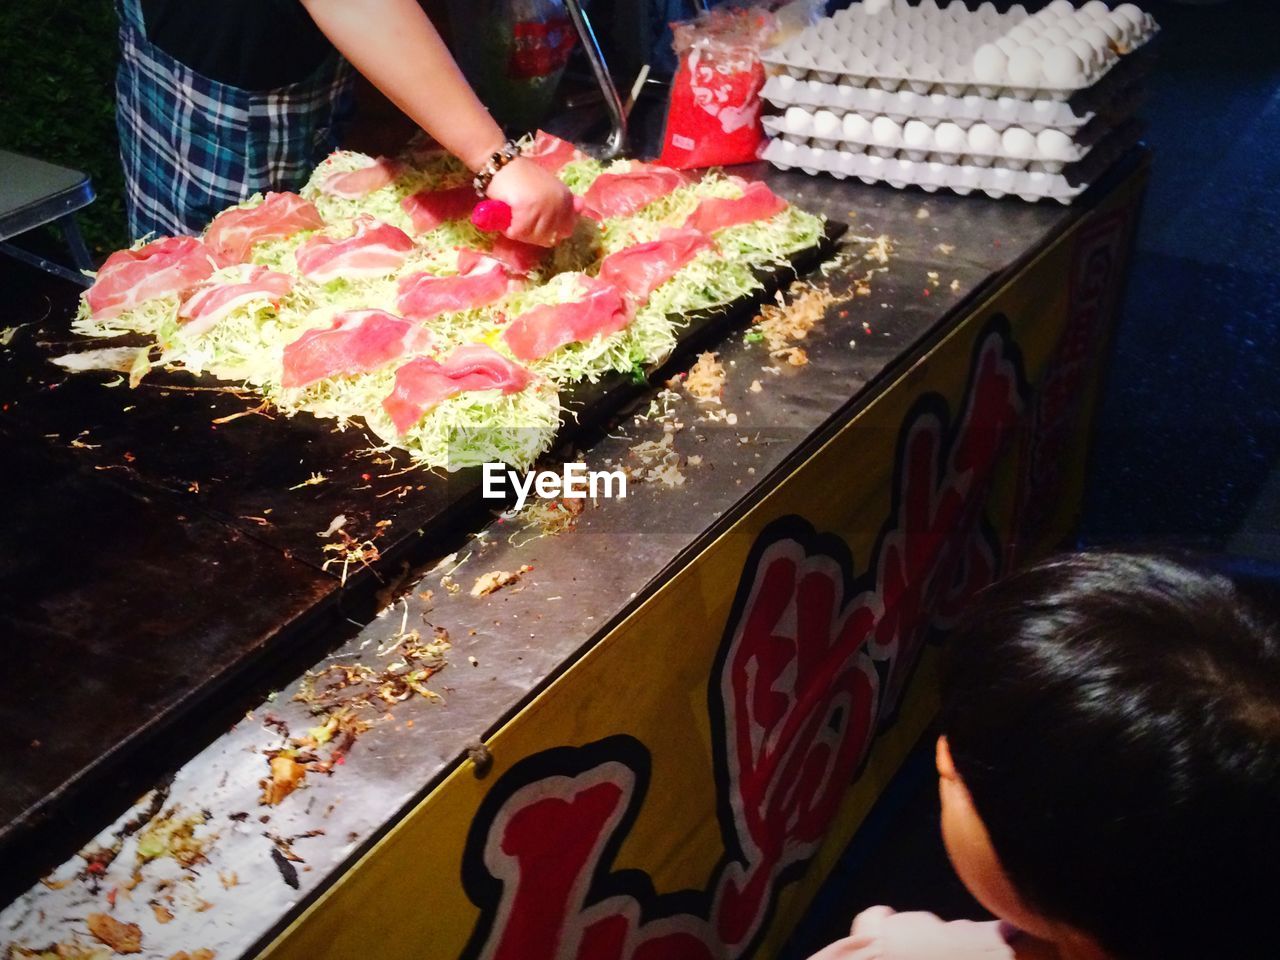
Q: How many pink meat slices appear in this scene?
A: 15